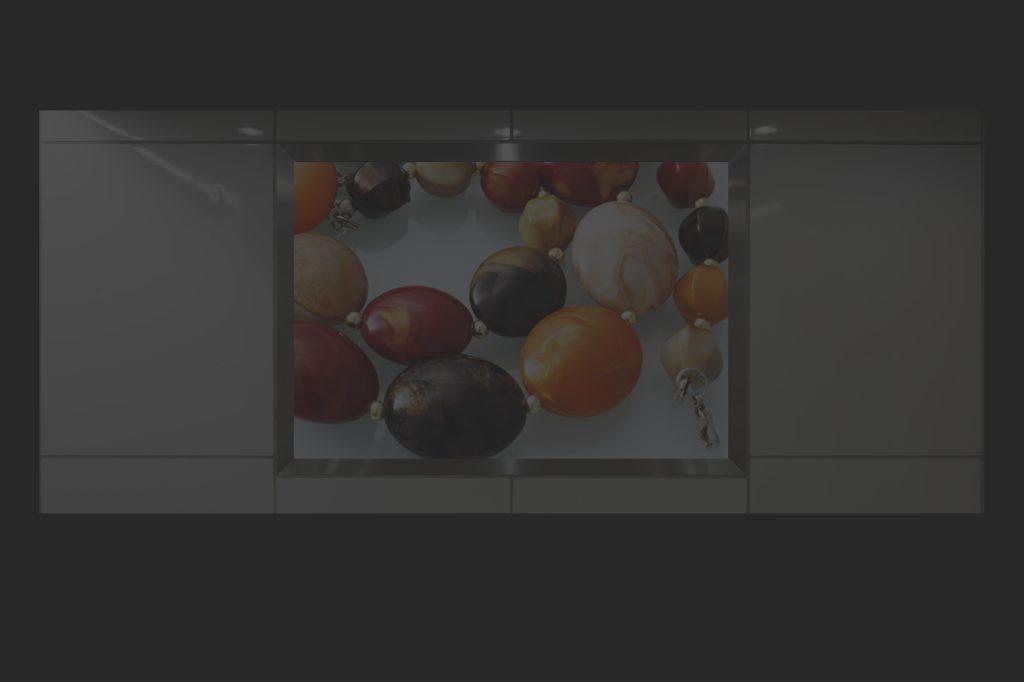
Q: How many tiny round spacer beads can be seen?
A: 13